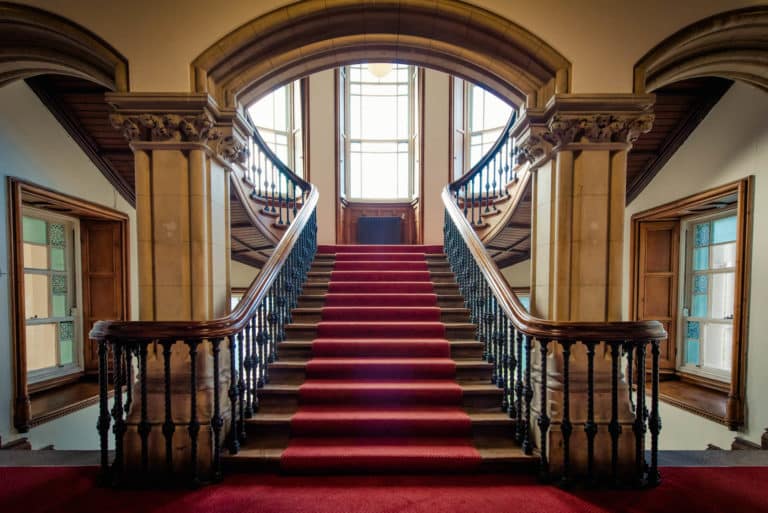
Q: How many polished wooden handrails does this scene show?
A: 2